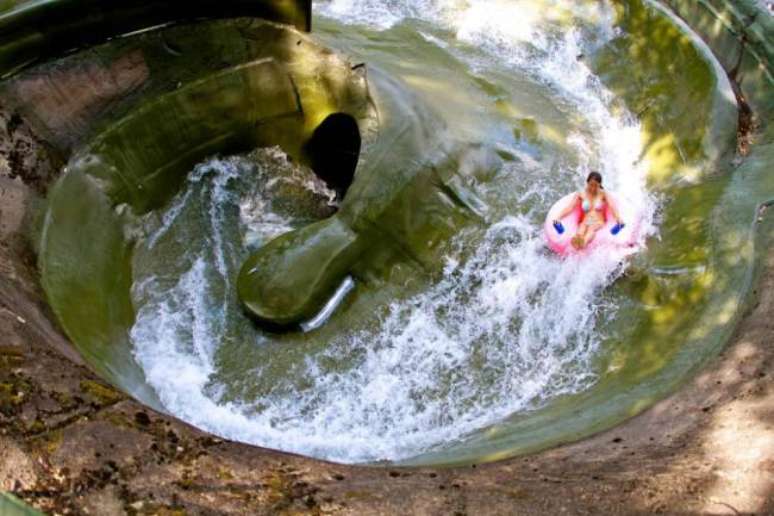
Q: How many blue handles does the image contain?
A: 2